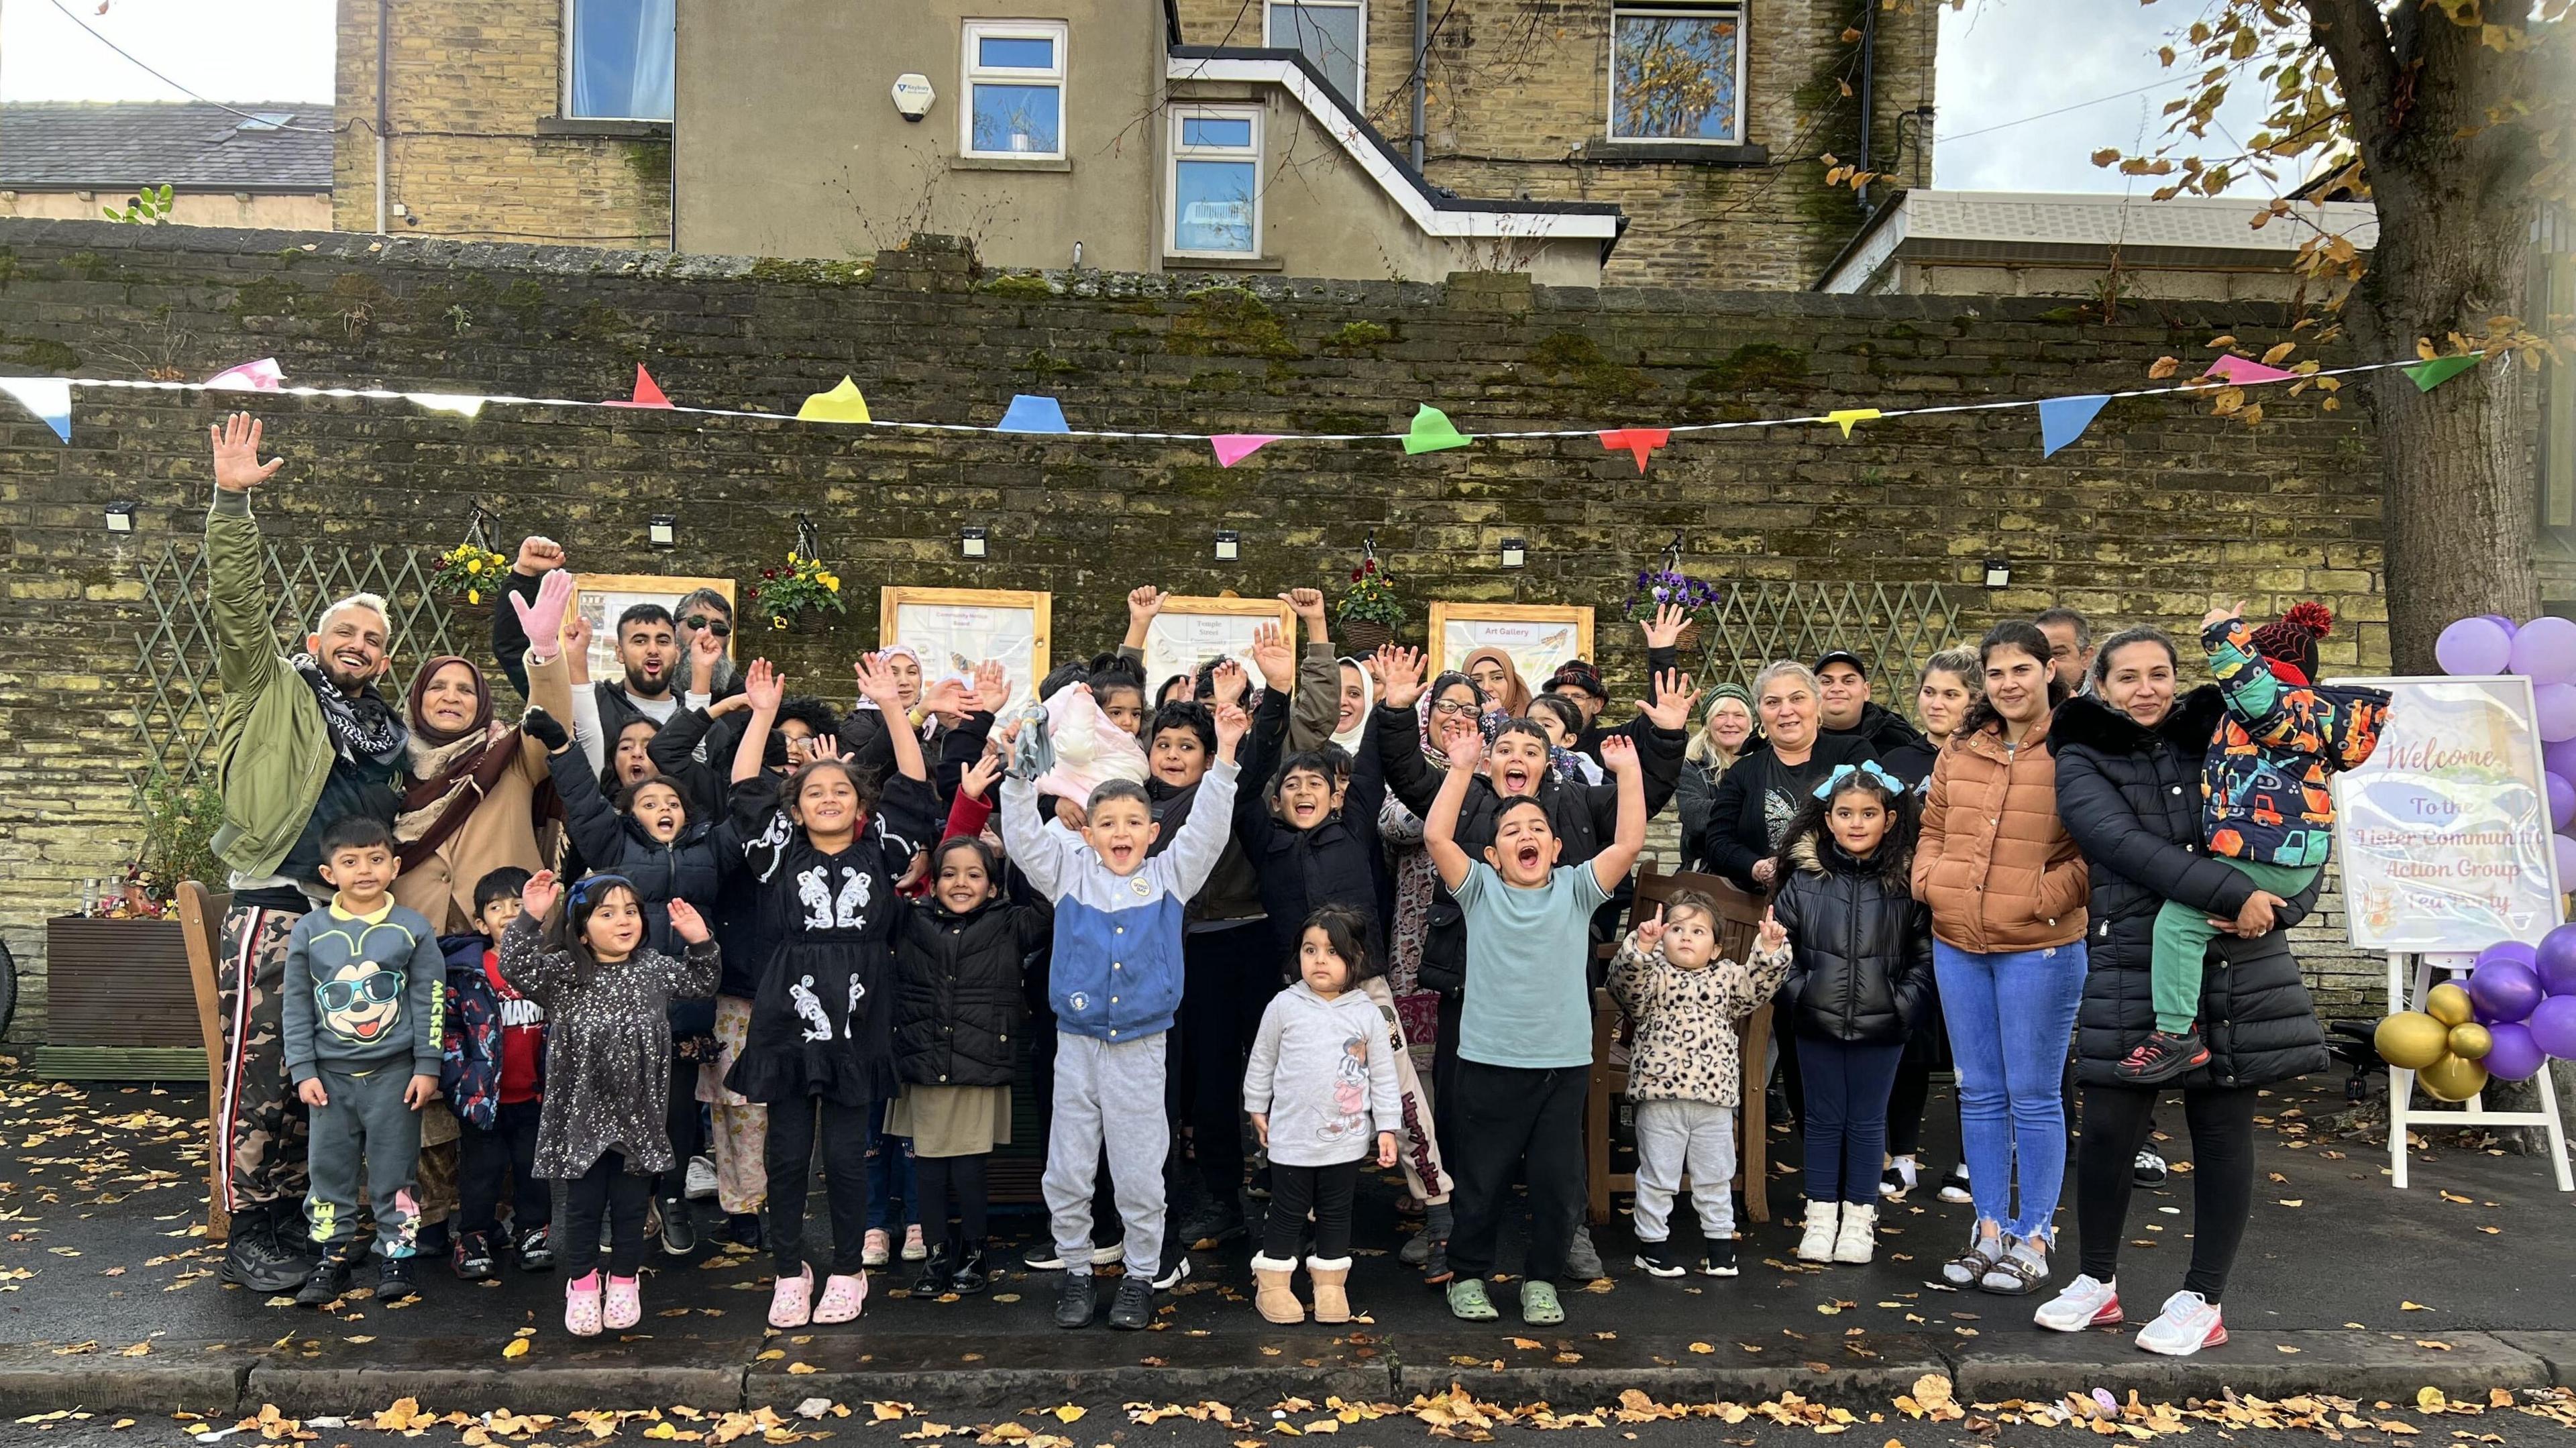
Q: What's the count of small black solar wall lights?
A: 6